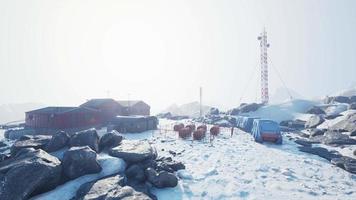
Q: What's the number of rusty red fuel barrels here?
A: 6